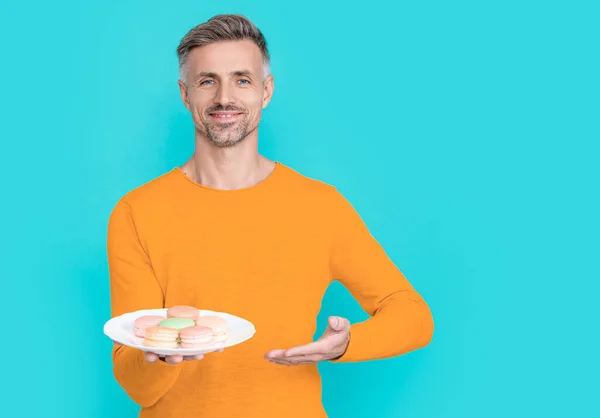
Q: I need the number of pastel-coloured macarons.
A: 6